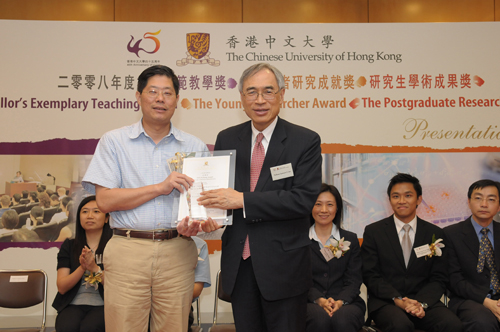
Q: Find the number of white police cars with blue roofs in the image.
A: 0